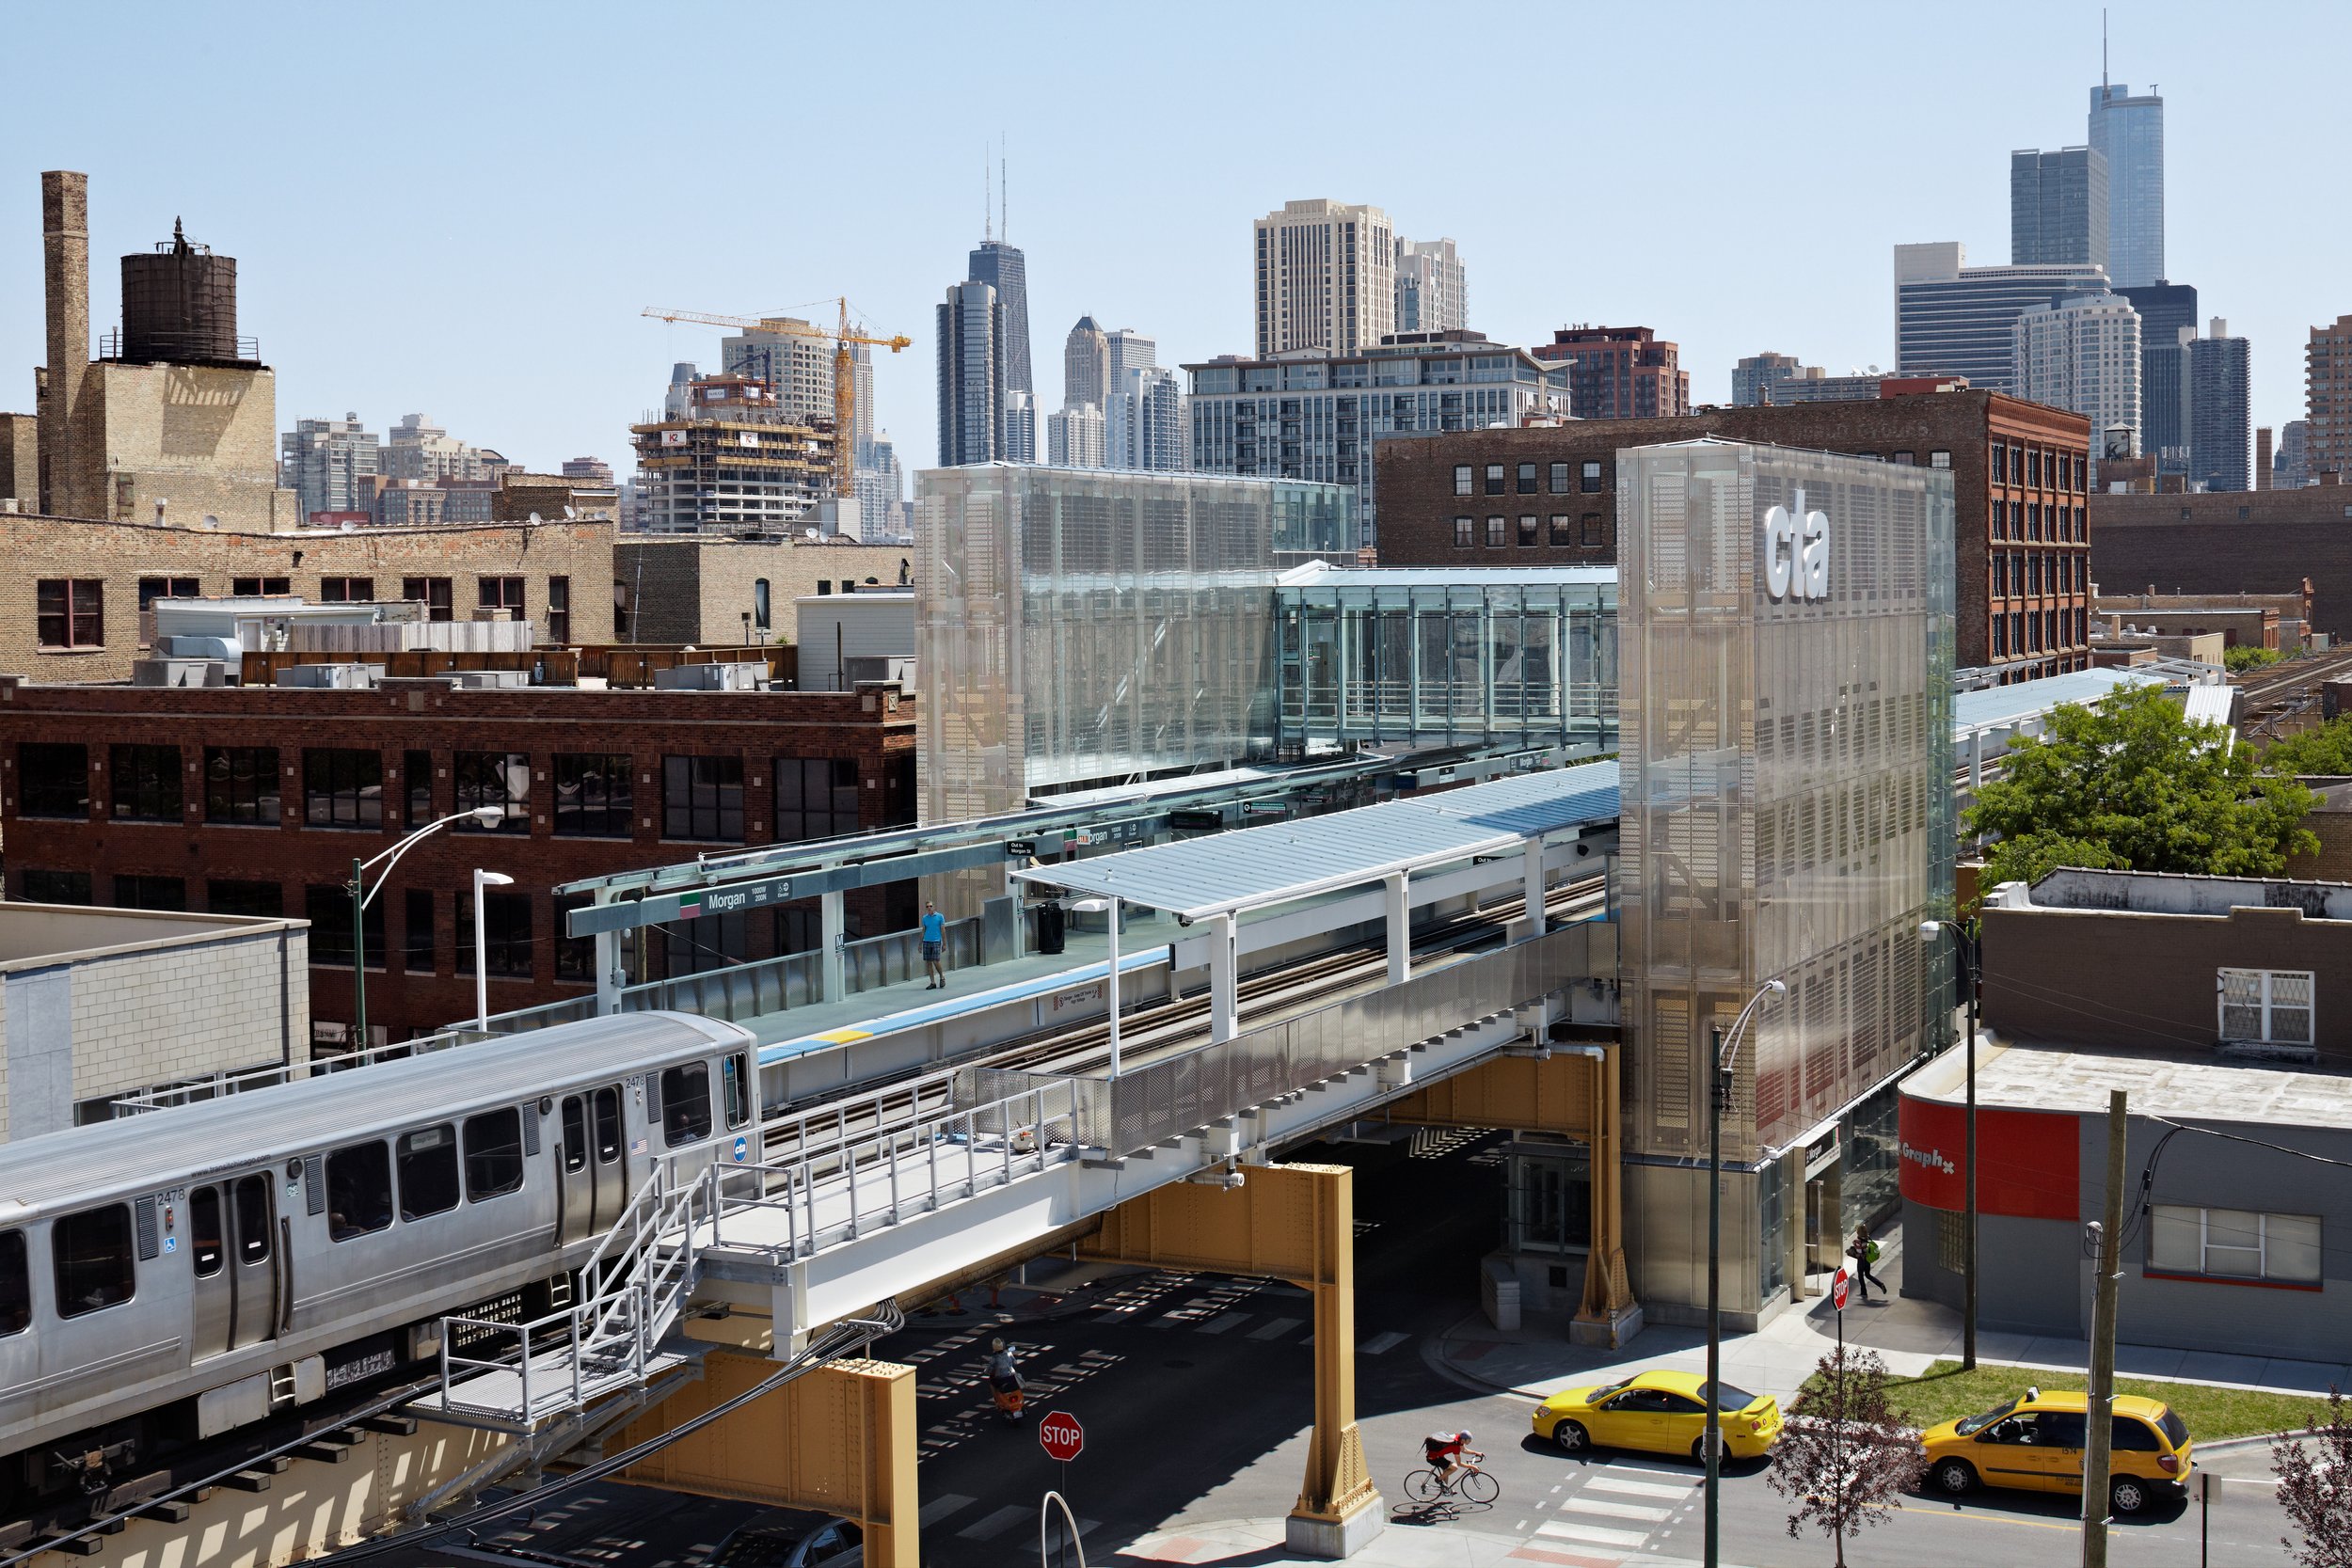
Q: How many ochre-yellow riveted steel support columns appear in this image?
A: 3